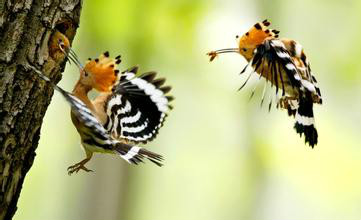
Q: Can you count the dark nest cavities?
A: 1